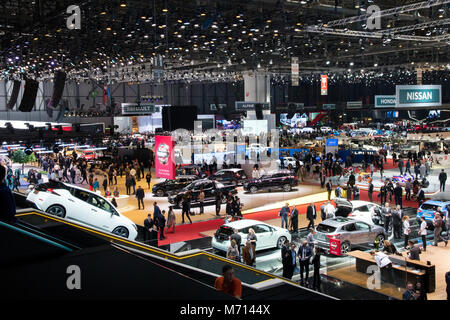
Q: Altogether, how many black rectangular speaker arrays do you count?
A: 3